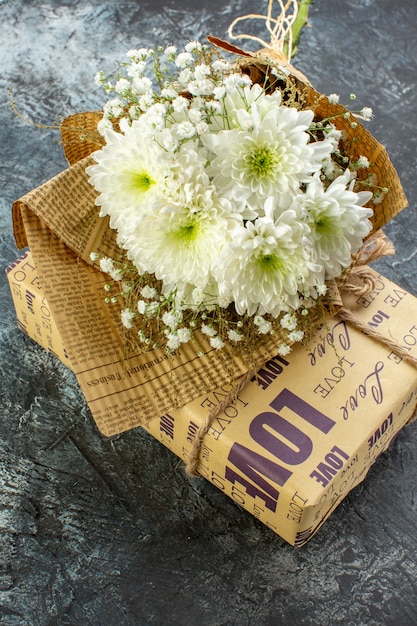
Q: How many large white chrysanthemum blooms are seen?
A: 5